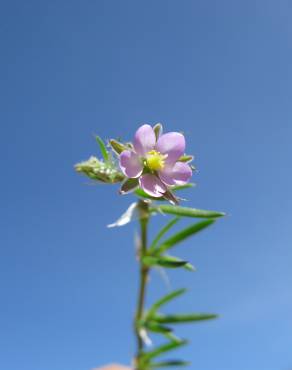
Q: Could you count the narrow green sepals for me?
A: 5